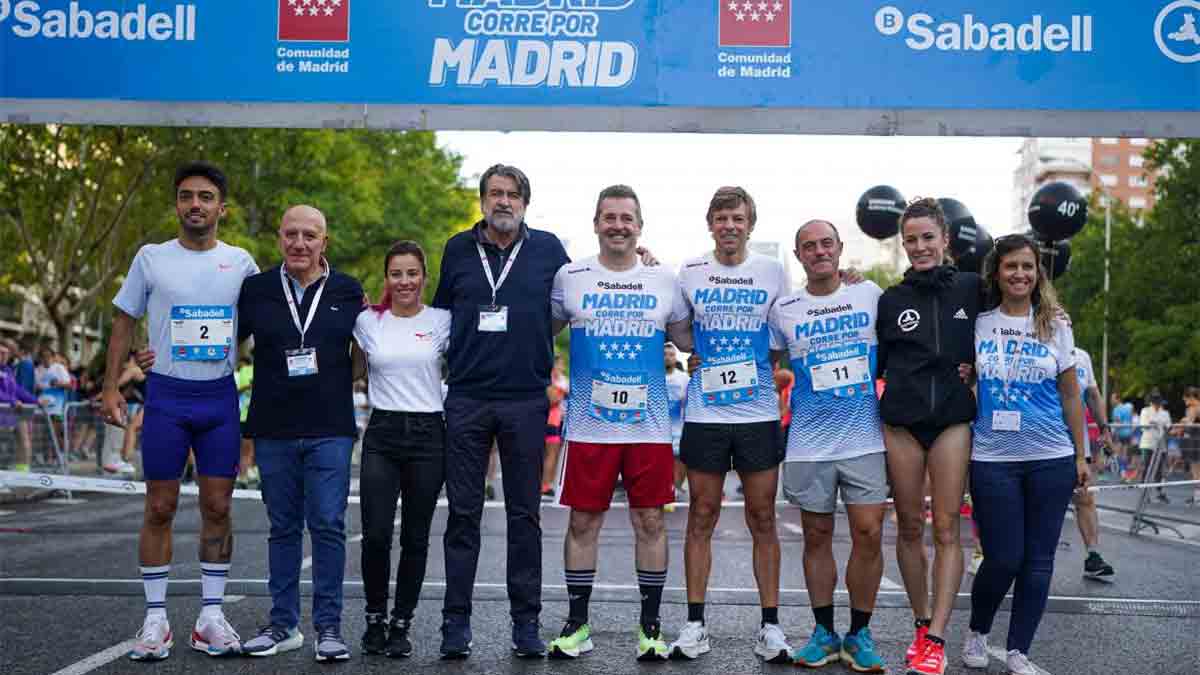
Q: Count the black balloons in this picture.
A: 5